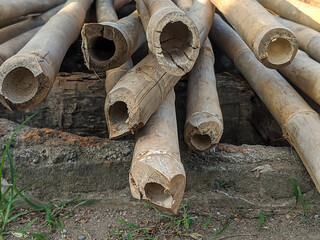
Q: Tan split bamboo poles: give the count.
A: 7